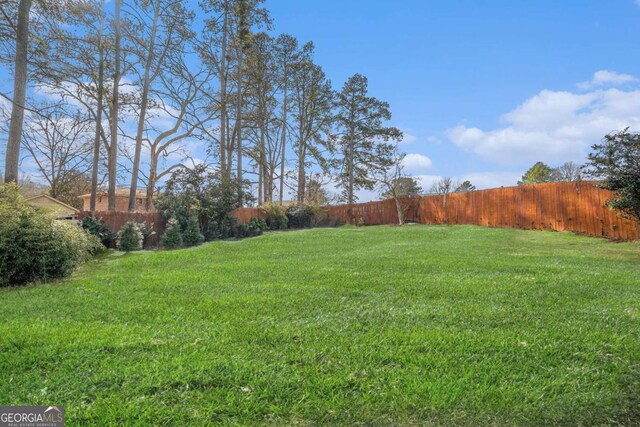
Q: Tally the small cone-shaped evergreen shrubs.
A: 3